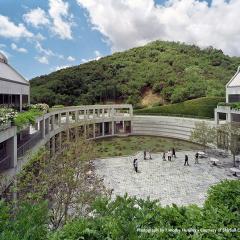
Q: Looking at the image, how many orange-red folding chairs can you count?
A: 0